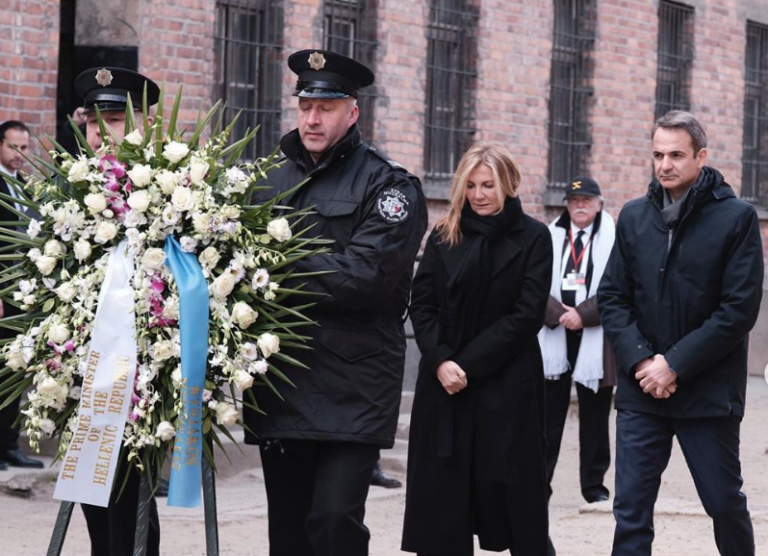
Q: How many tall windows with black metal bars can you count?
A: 6